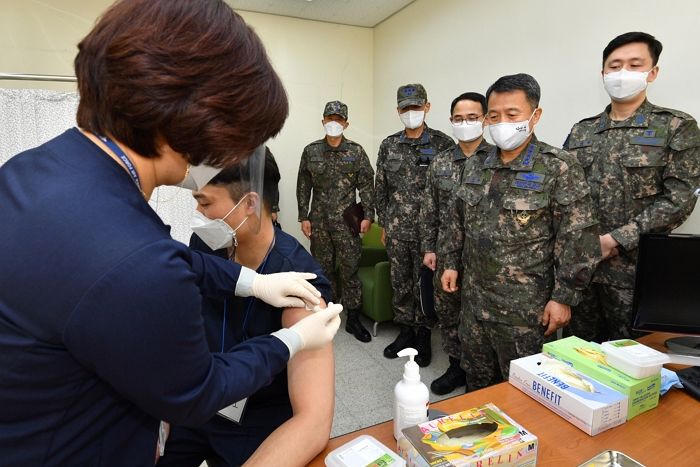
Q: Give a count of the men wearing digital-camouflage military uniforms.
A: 5